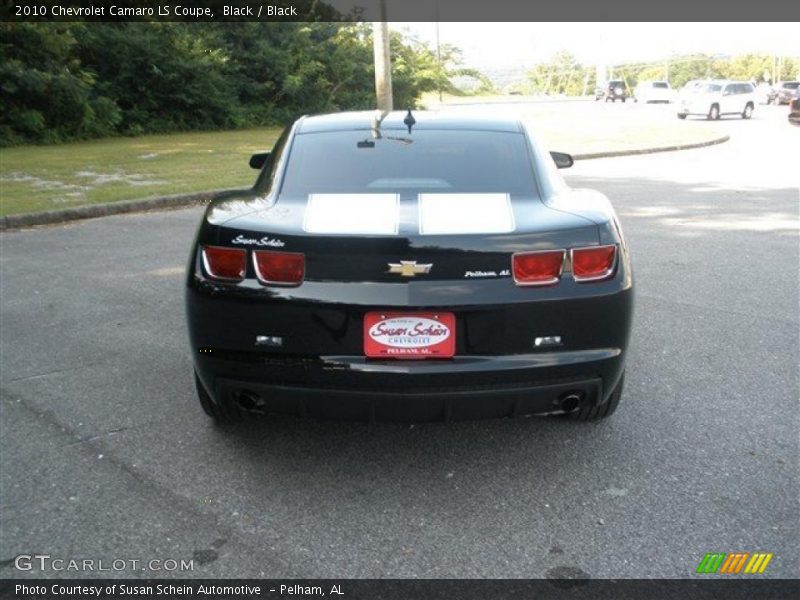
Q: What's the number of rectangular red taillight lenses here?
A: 4